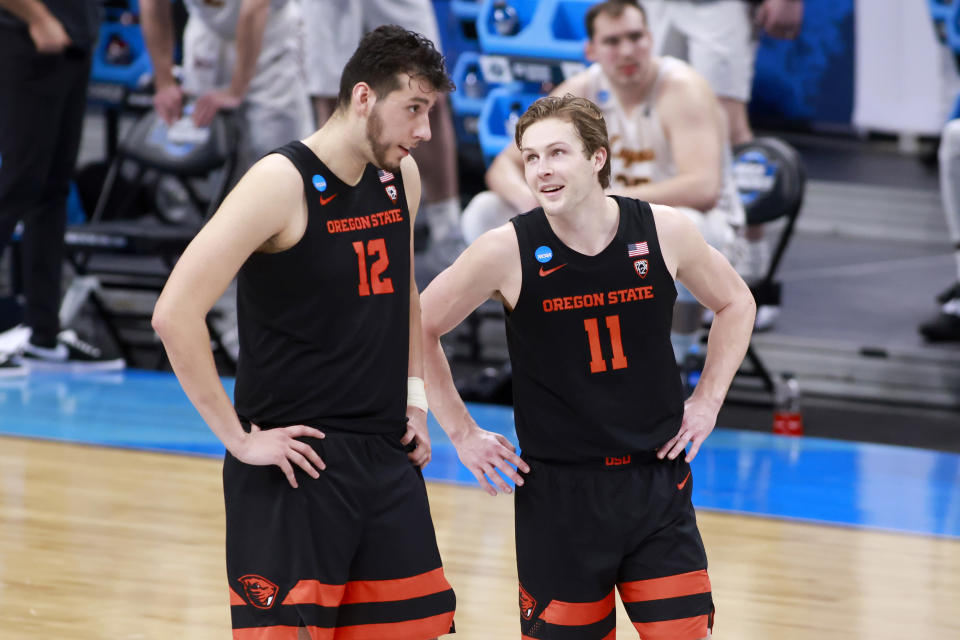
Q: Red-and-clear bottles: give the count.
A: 1